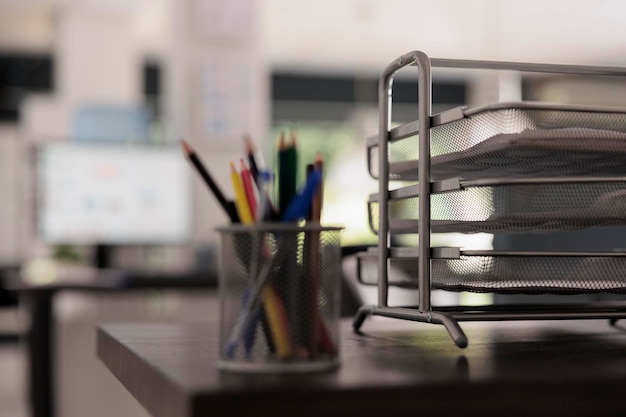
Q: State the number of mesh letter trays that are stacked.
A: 3